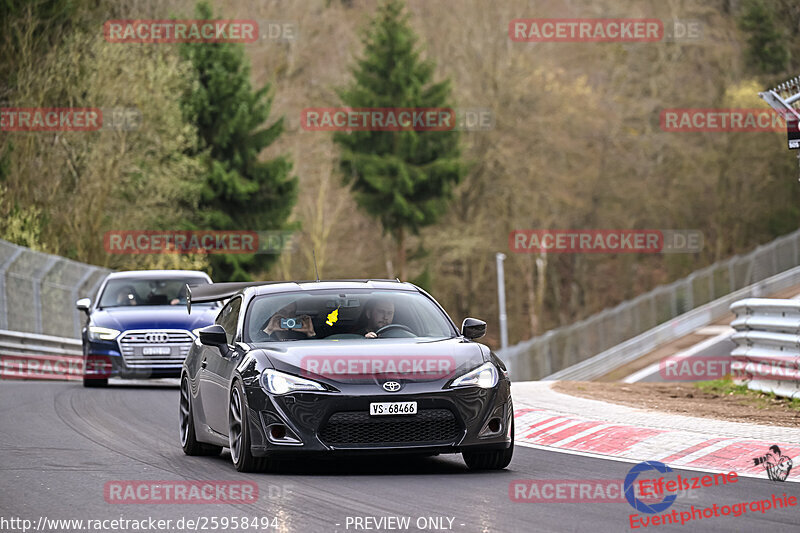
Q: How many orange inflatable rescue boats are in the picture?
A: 0